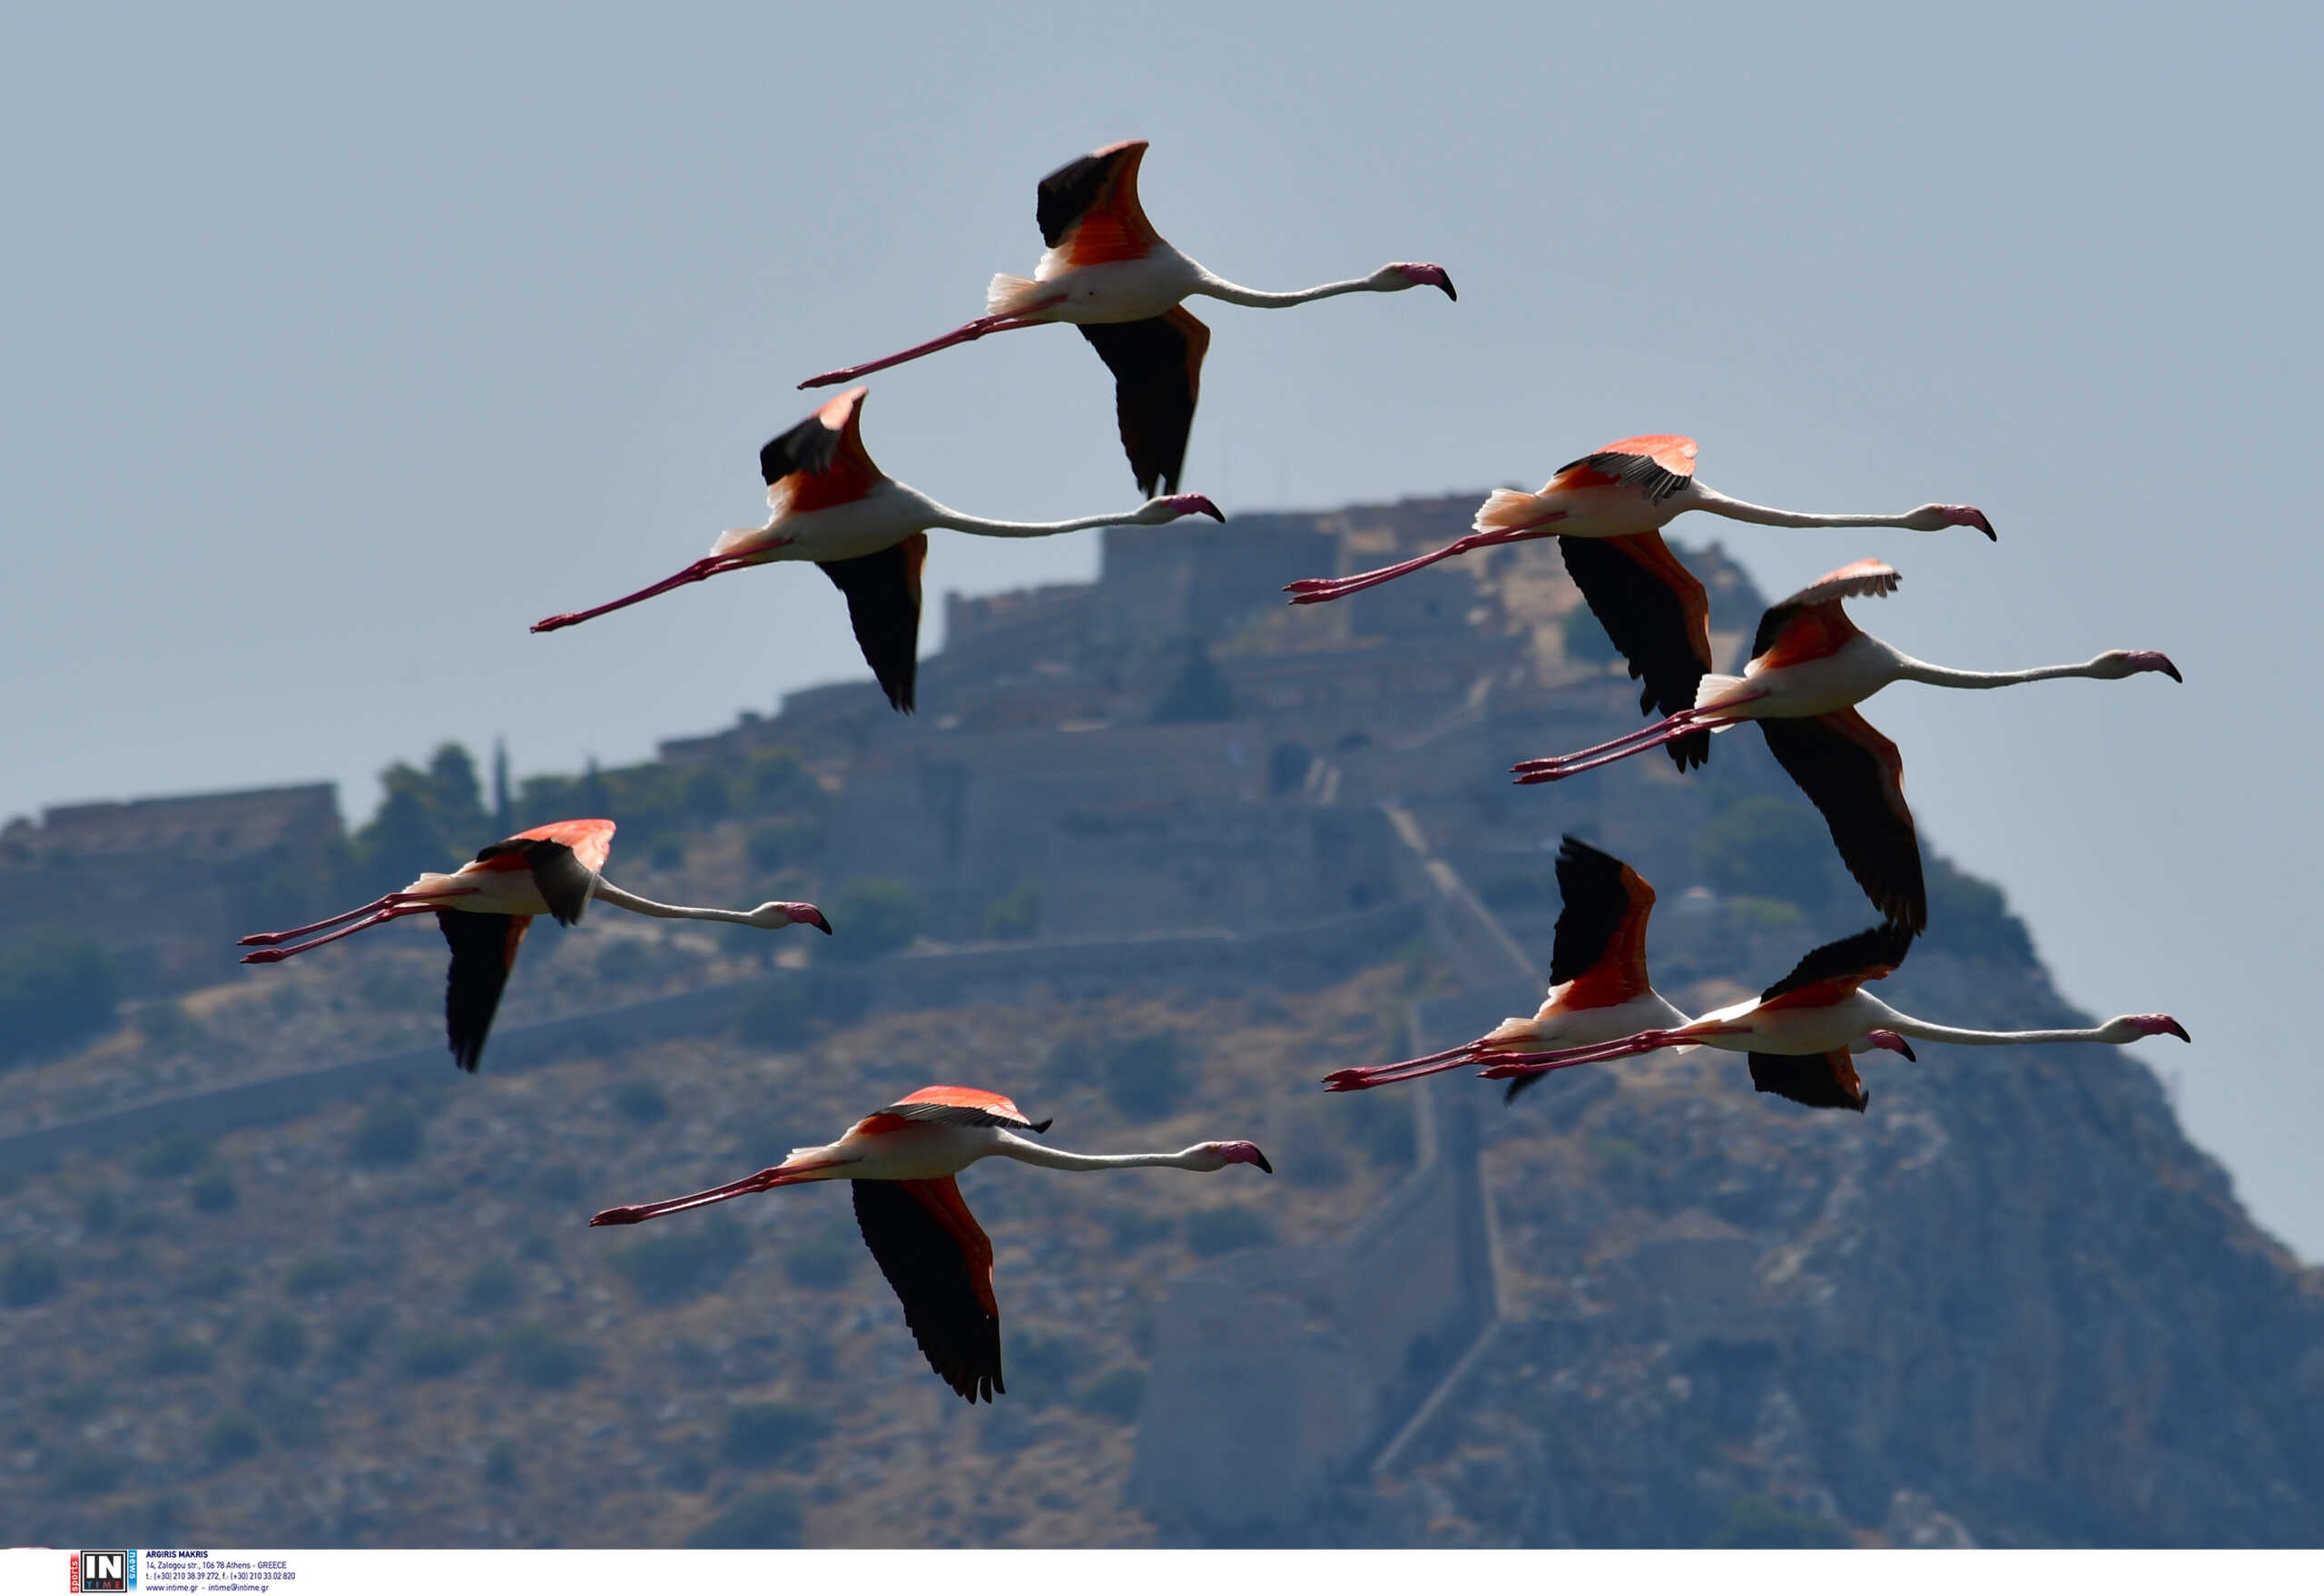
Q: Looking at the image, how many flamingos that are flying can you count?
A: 8